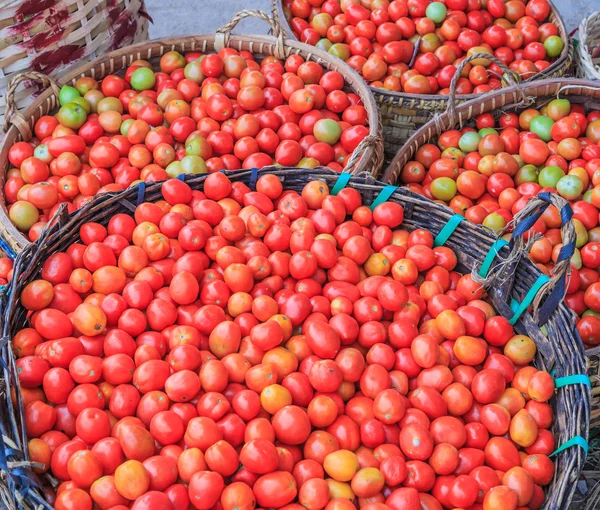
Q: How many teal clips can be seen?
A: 7